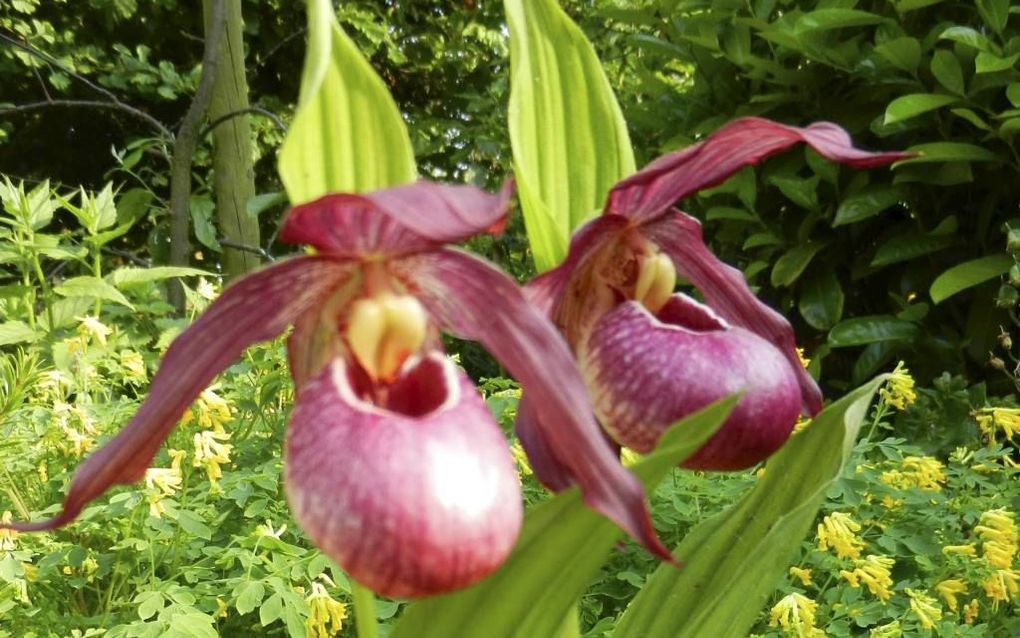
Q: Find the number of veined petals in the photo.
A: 6